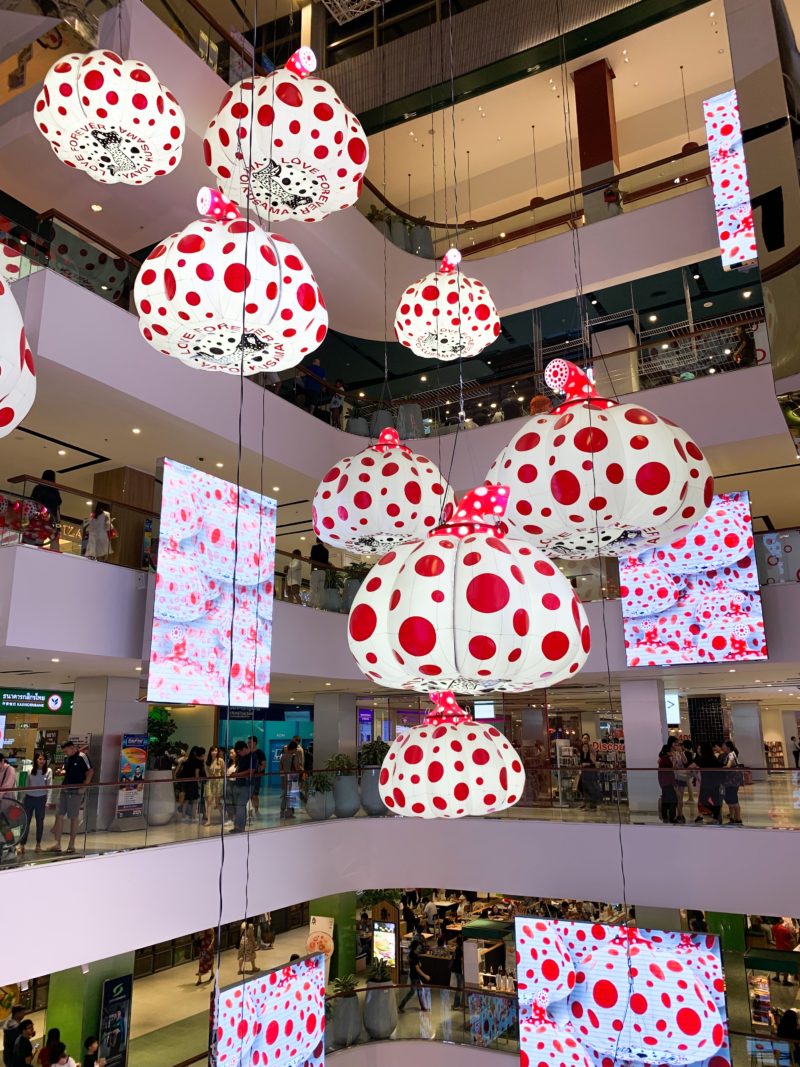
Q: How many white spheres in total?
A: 9